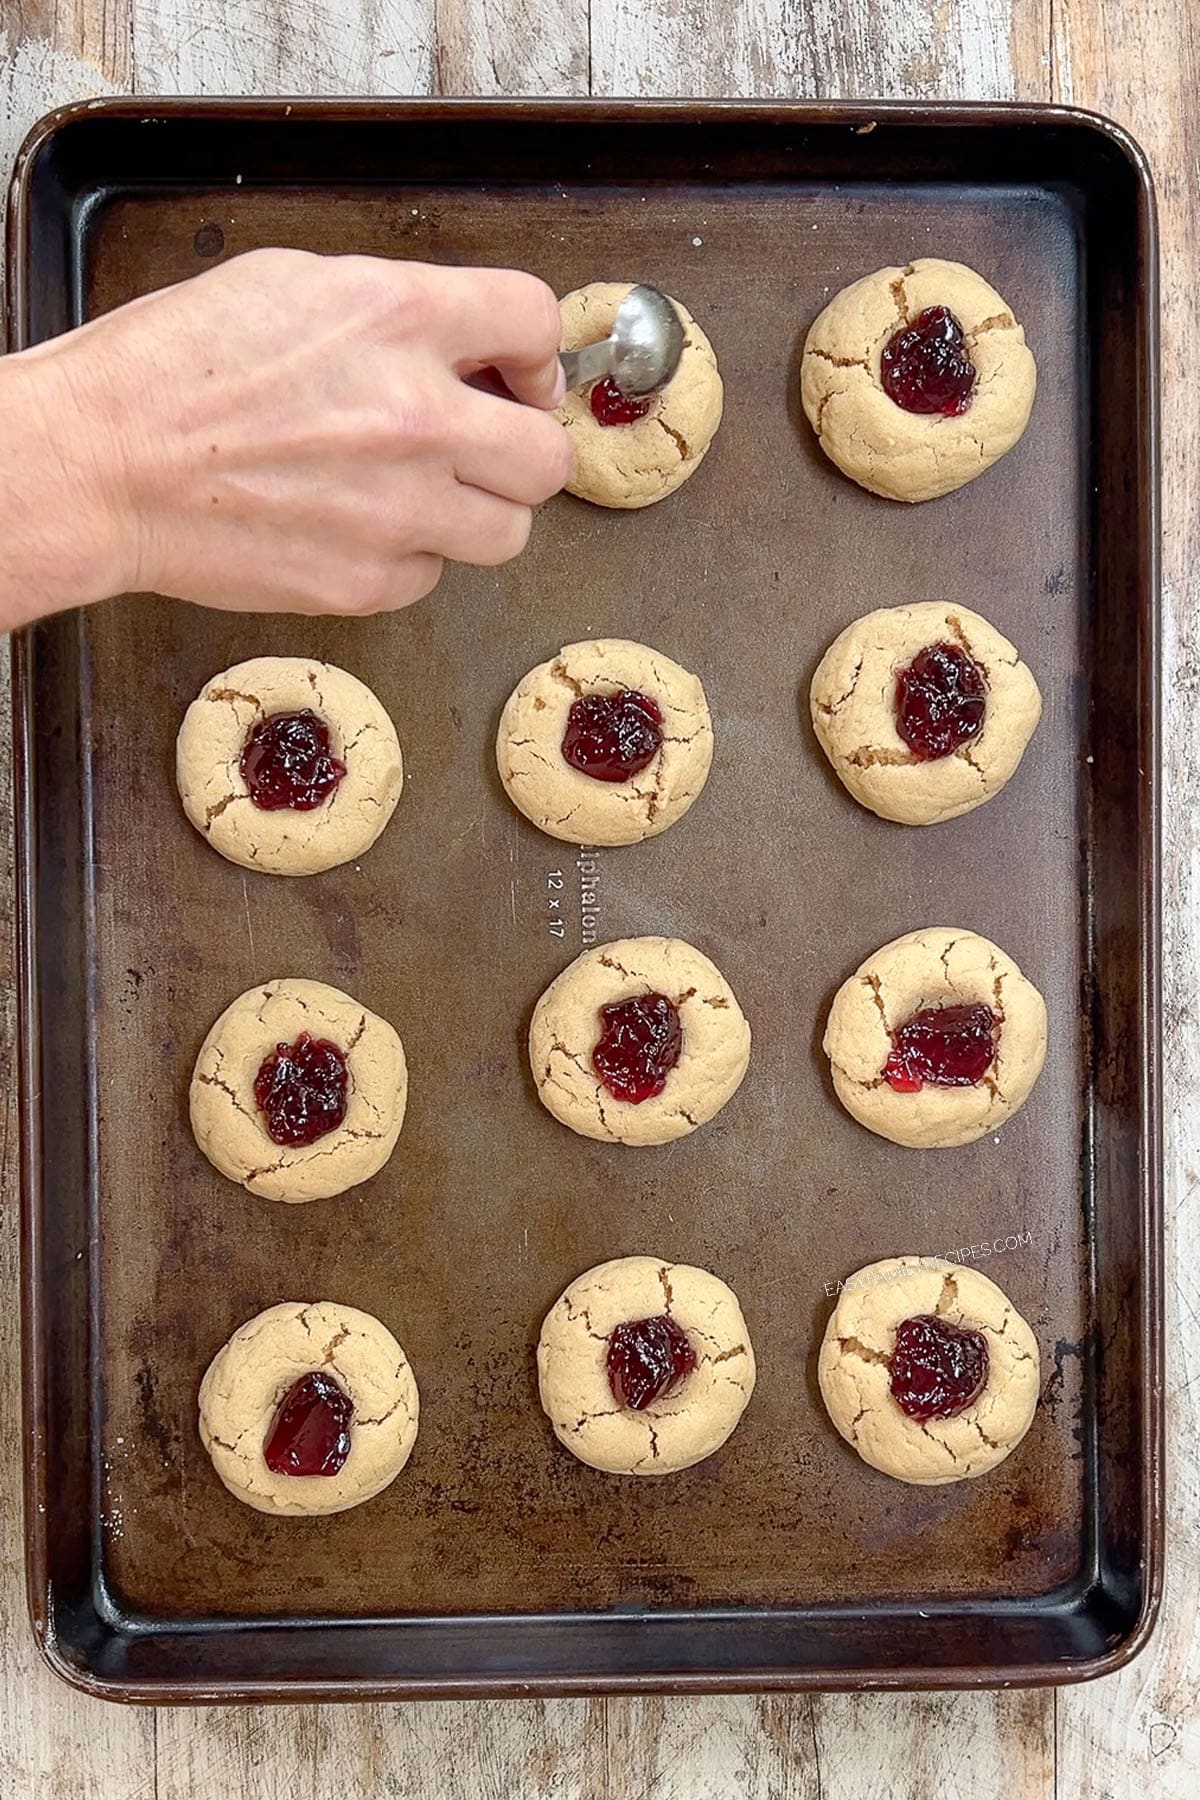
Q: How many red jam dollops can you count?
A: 11